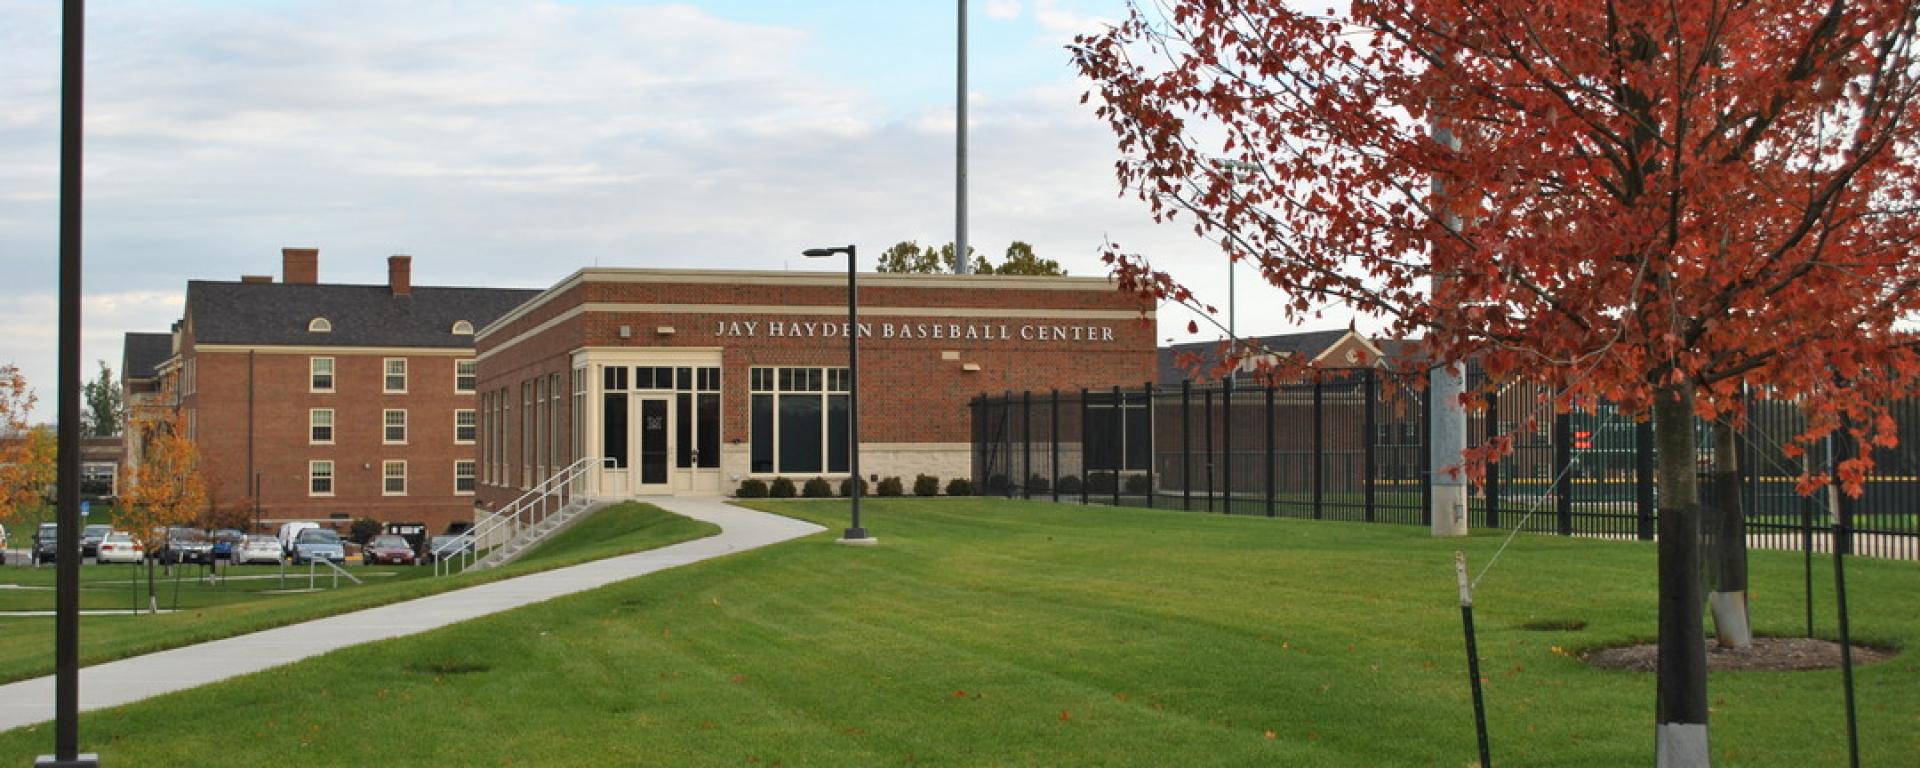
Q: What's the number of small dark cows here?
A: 0